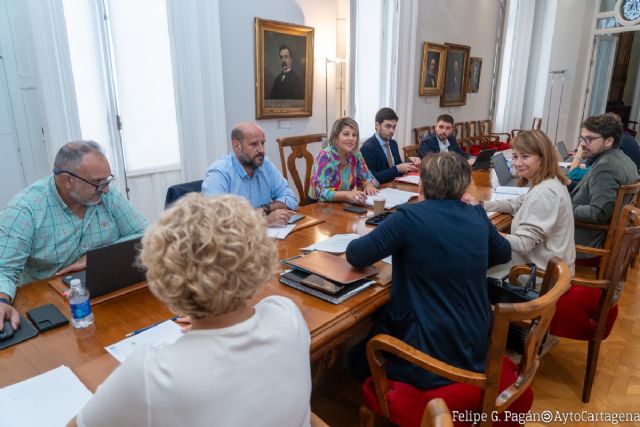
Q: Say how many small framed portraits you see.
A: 3